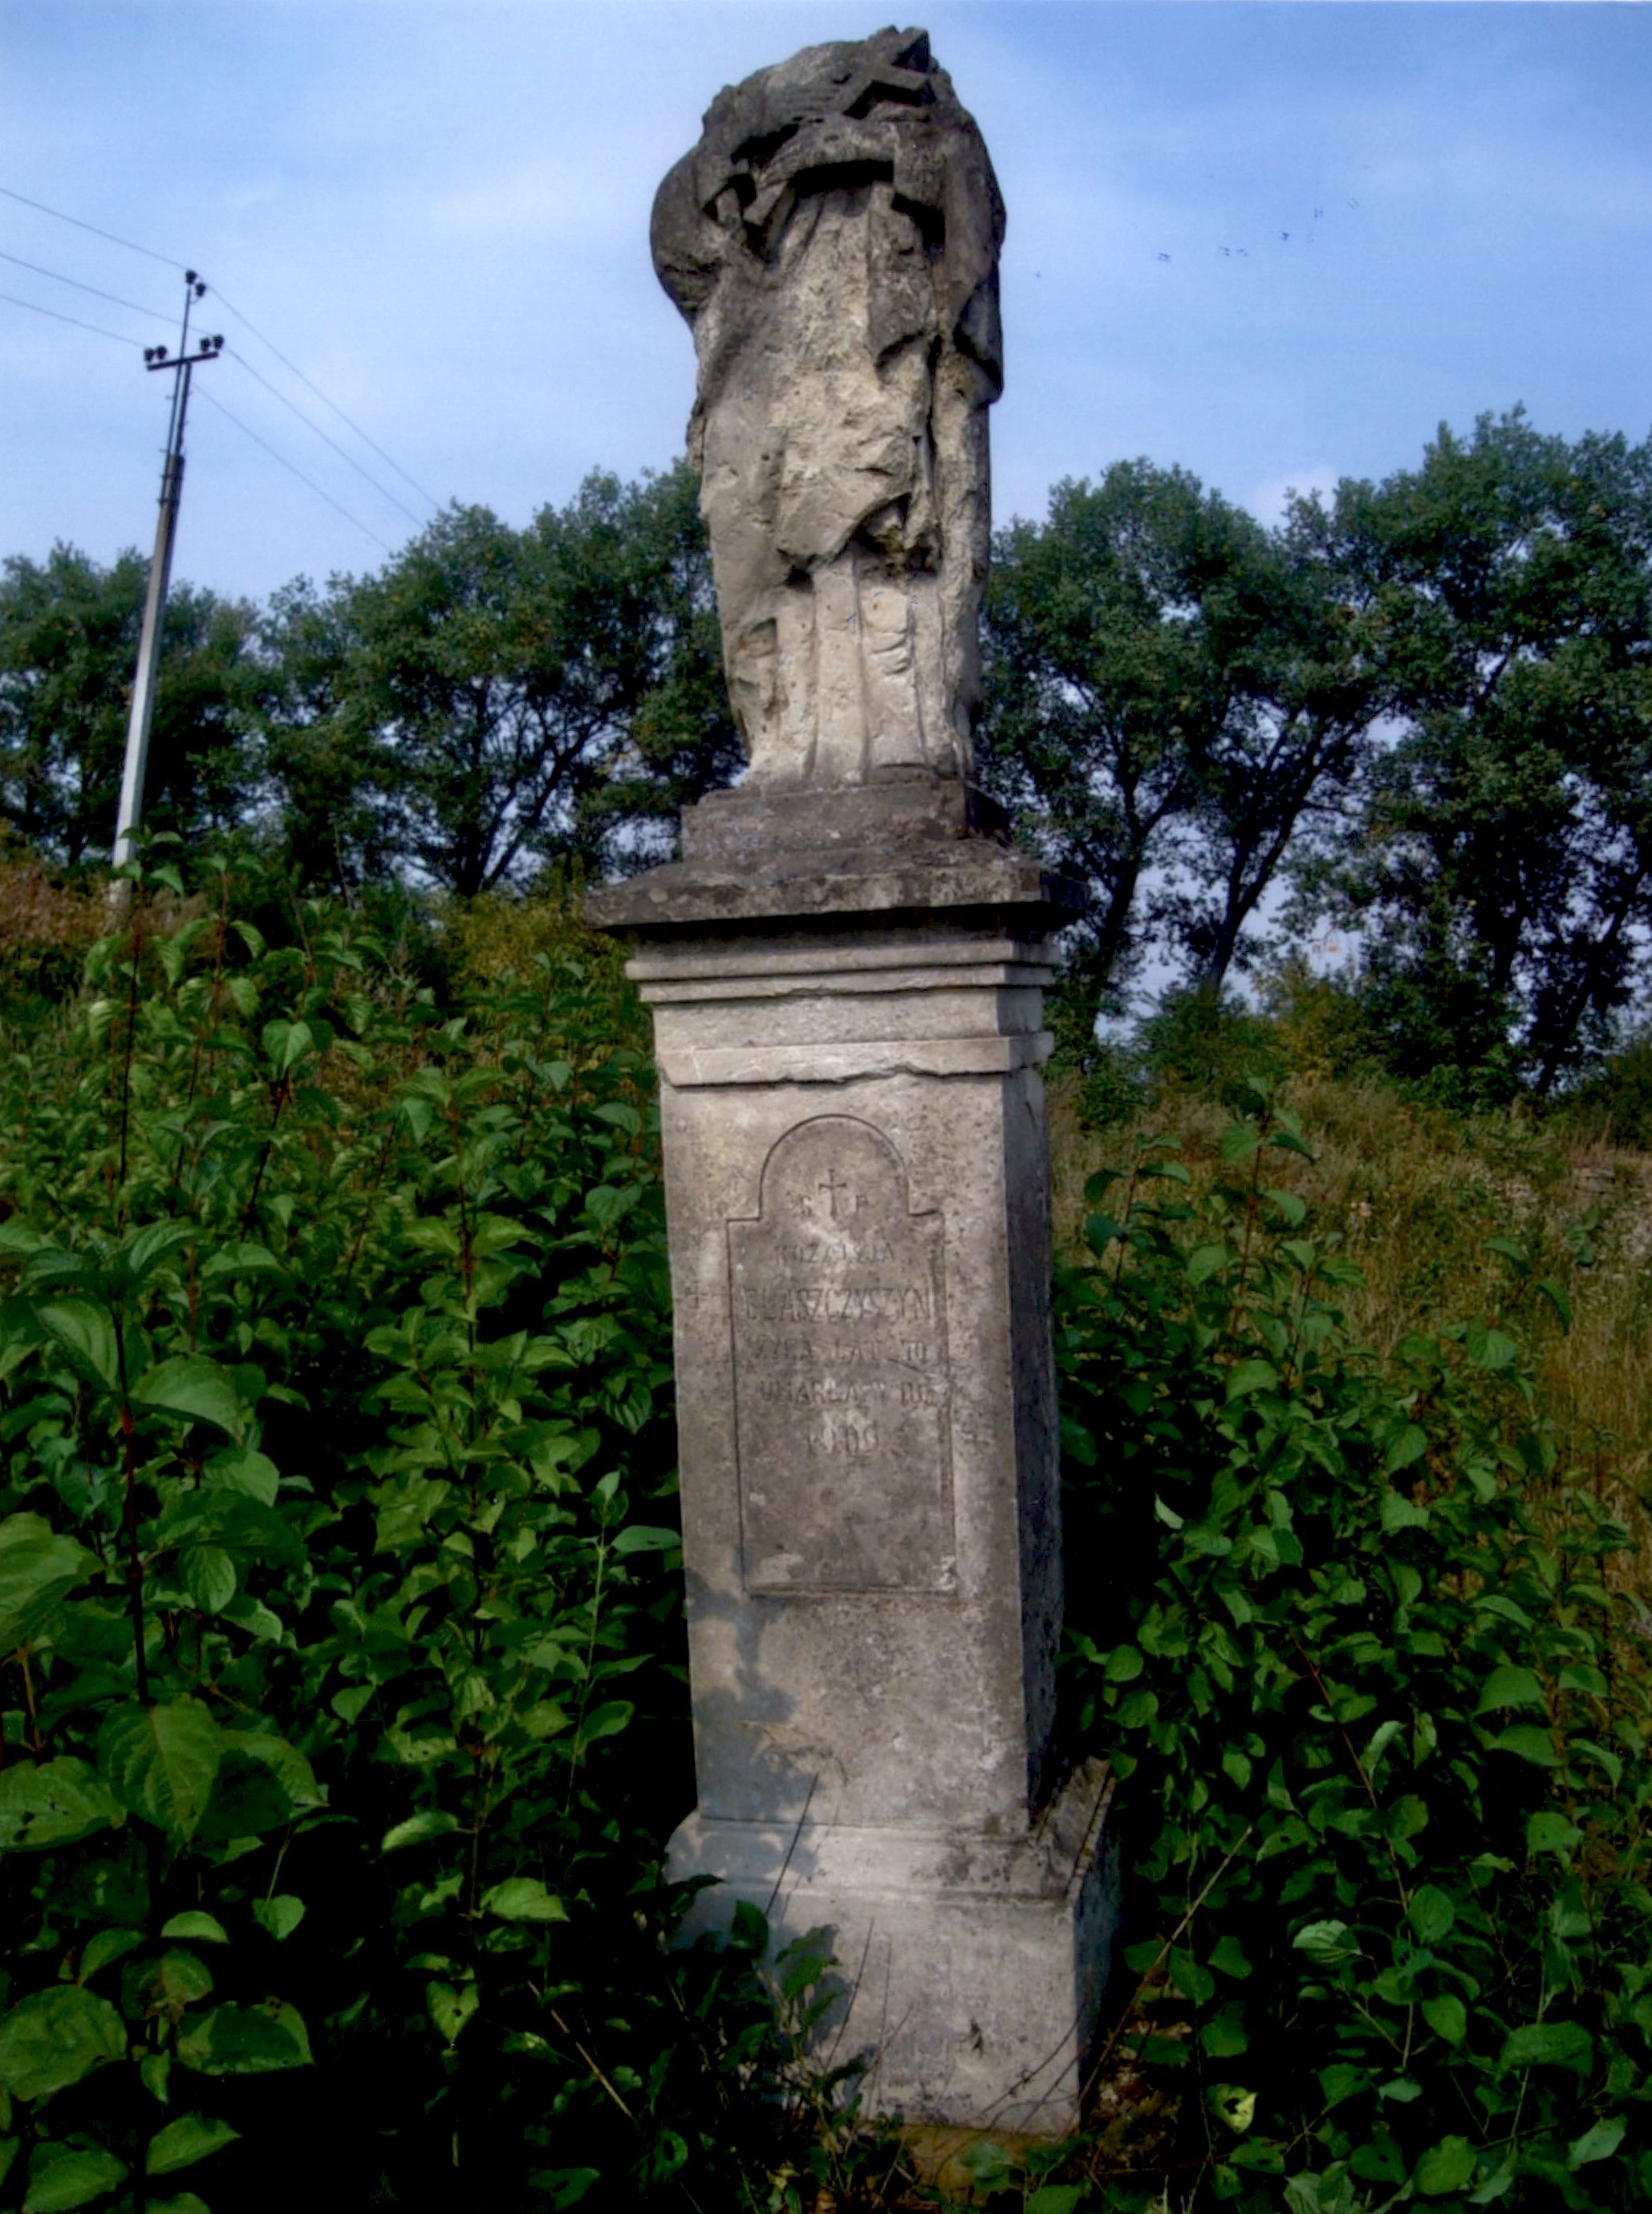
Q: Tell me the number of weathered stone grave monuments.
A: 1